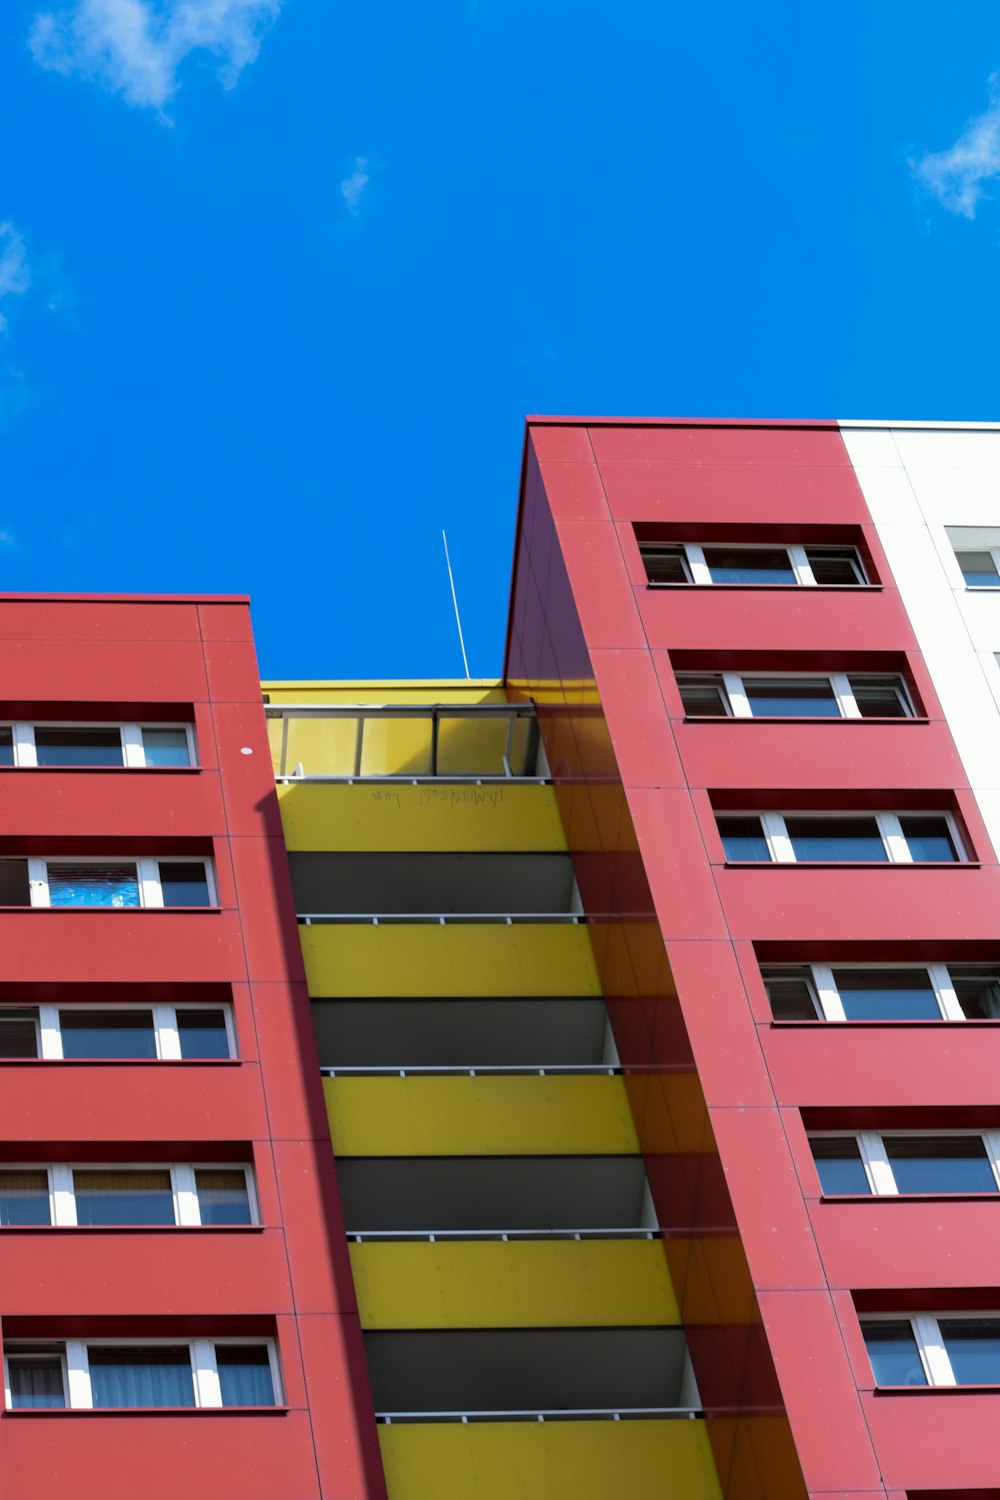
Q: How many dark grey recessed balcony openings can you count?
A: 4